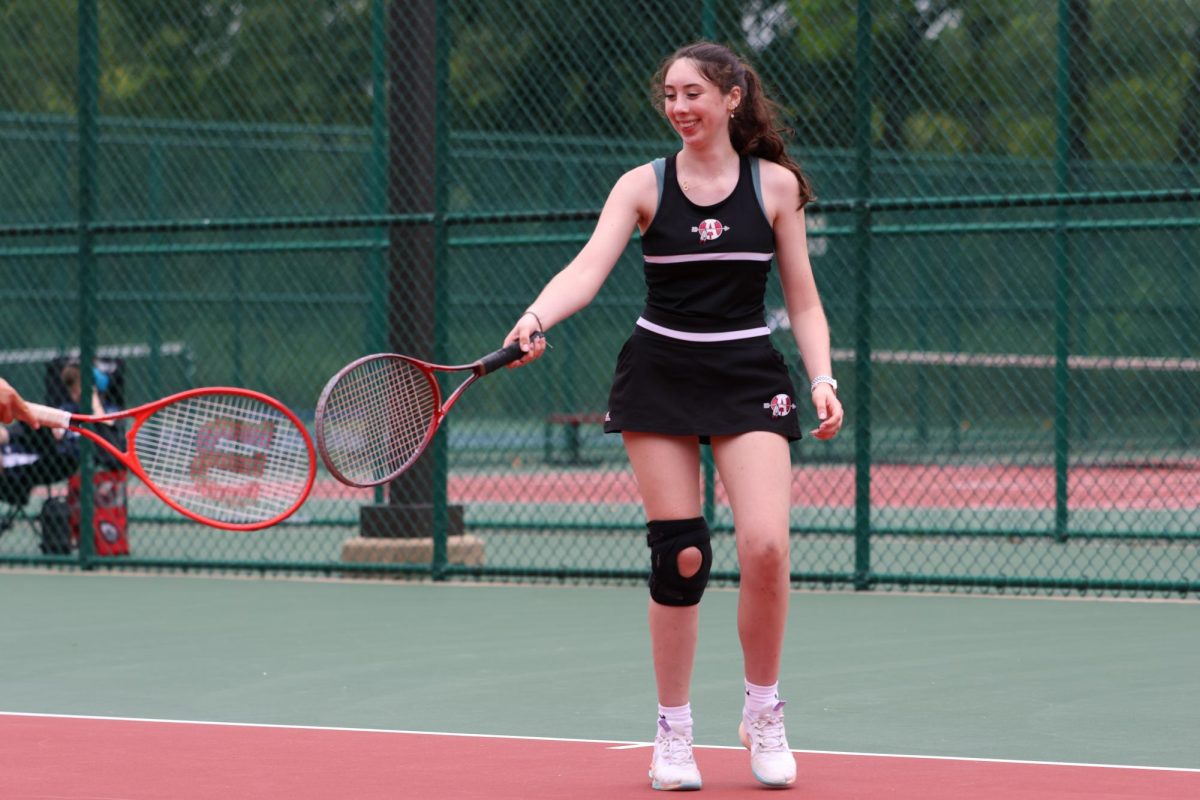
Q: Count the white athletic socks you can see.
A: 2